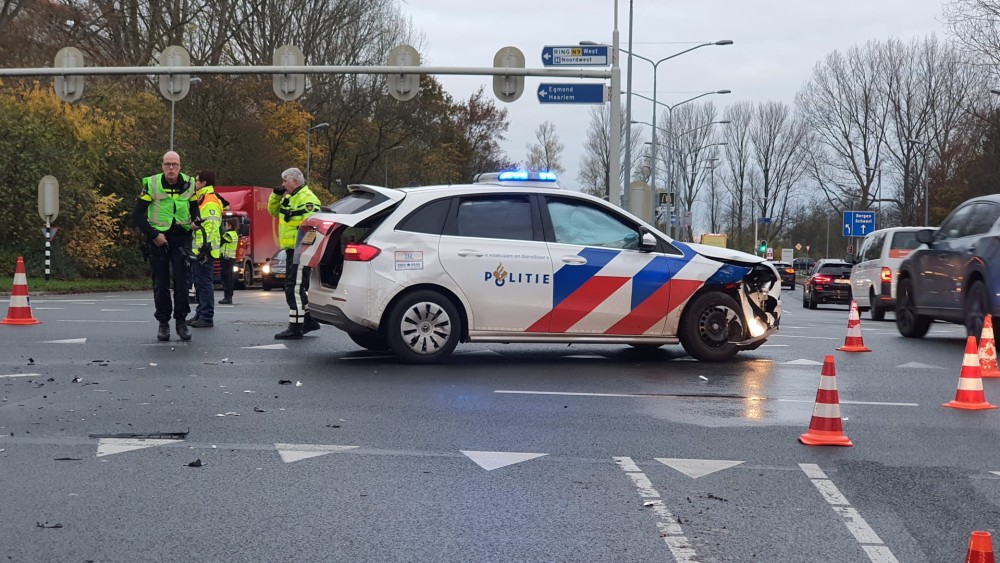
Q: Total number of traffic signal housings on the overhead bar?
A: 5